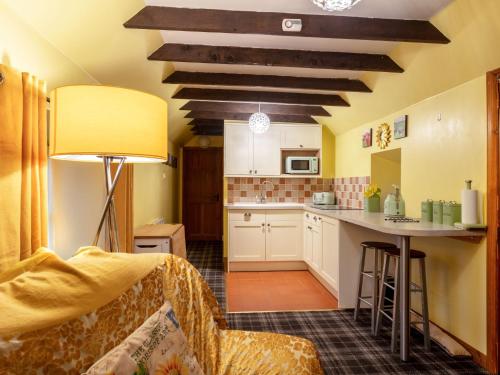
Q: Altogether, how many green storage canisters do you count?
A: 3